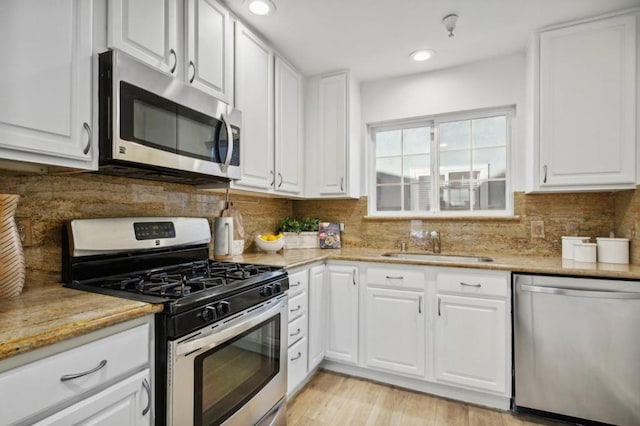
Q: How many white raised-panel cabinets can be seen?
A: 12